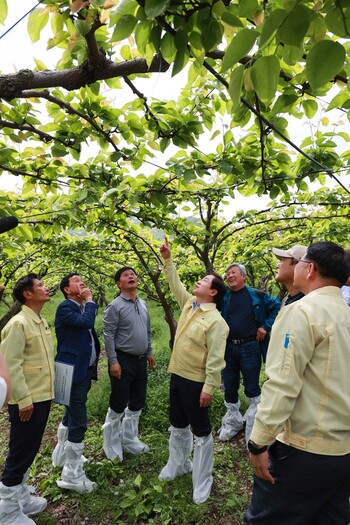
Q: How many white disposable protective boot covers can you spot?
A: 10